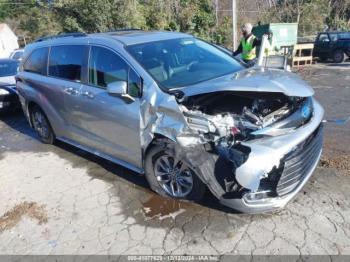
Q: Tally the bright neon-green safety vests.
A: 1